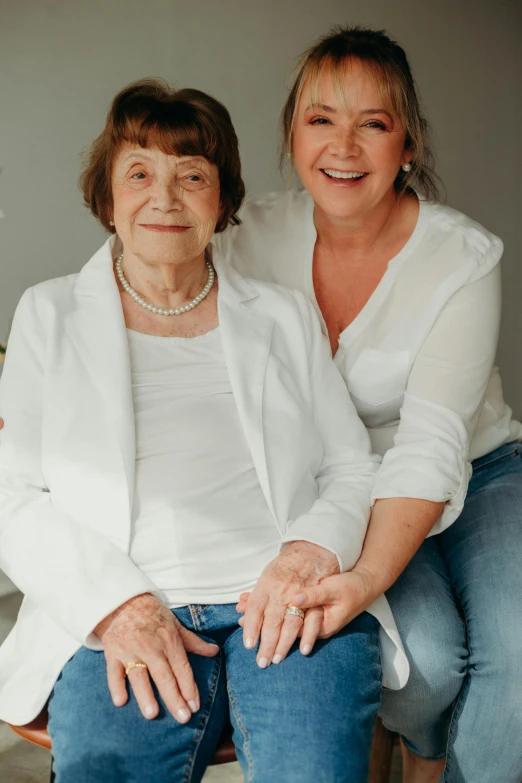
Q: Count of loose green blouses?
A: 0